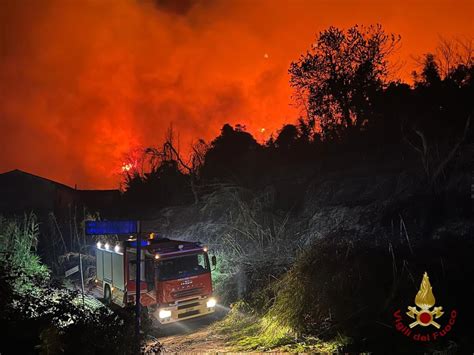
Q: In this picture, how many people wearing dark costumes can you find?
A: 0